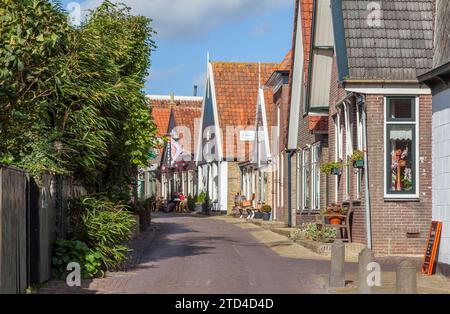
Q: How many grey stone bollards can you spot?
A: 3